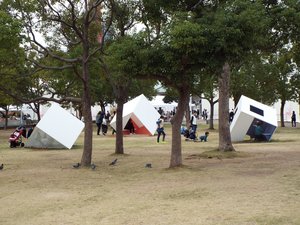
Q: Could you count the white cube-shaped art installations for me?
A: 3